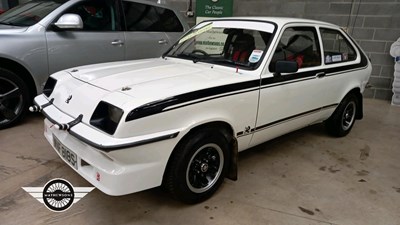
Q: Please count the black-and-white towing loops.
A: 2